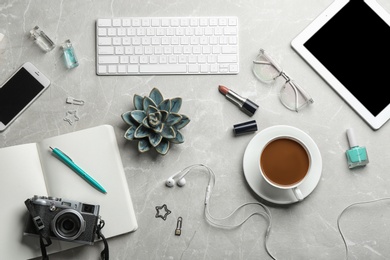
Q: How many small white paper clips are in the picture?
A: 2